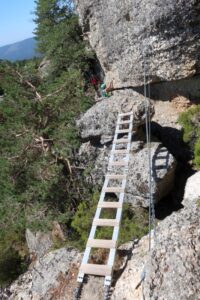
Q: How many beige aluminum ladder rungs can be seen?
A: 12